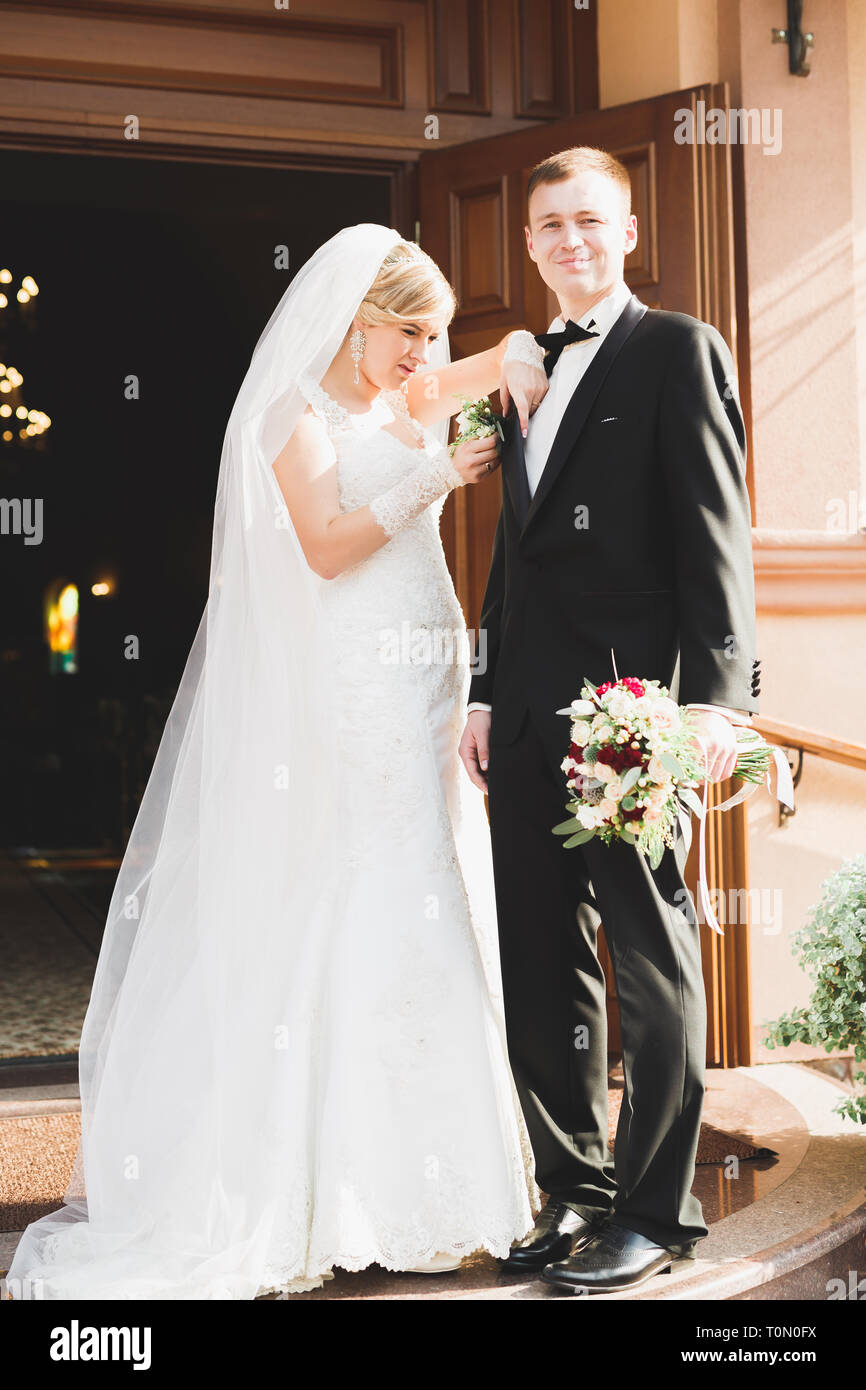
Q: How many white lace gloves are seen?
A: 2